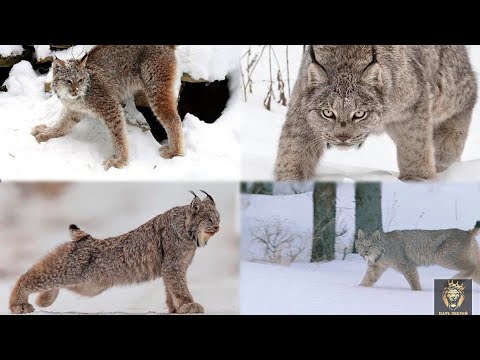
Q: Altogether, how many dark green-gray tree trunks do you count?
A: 2